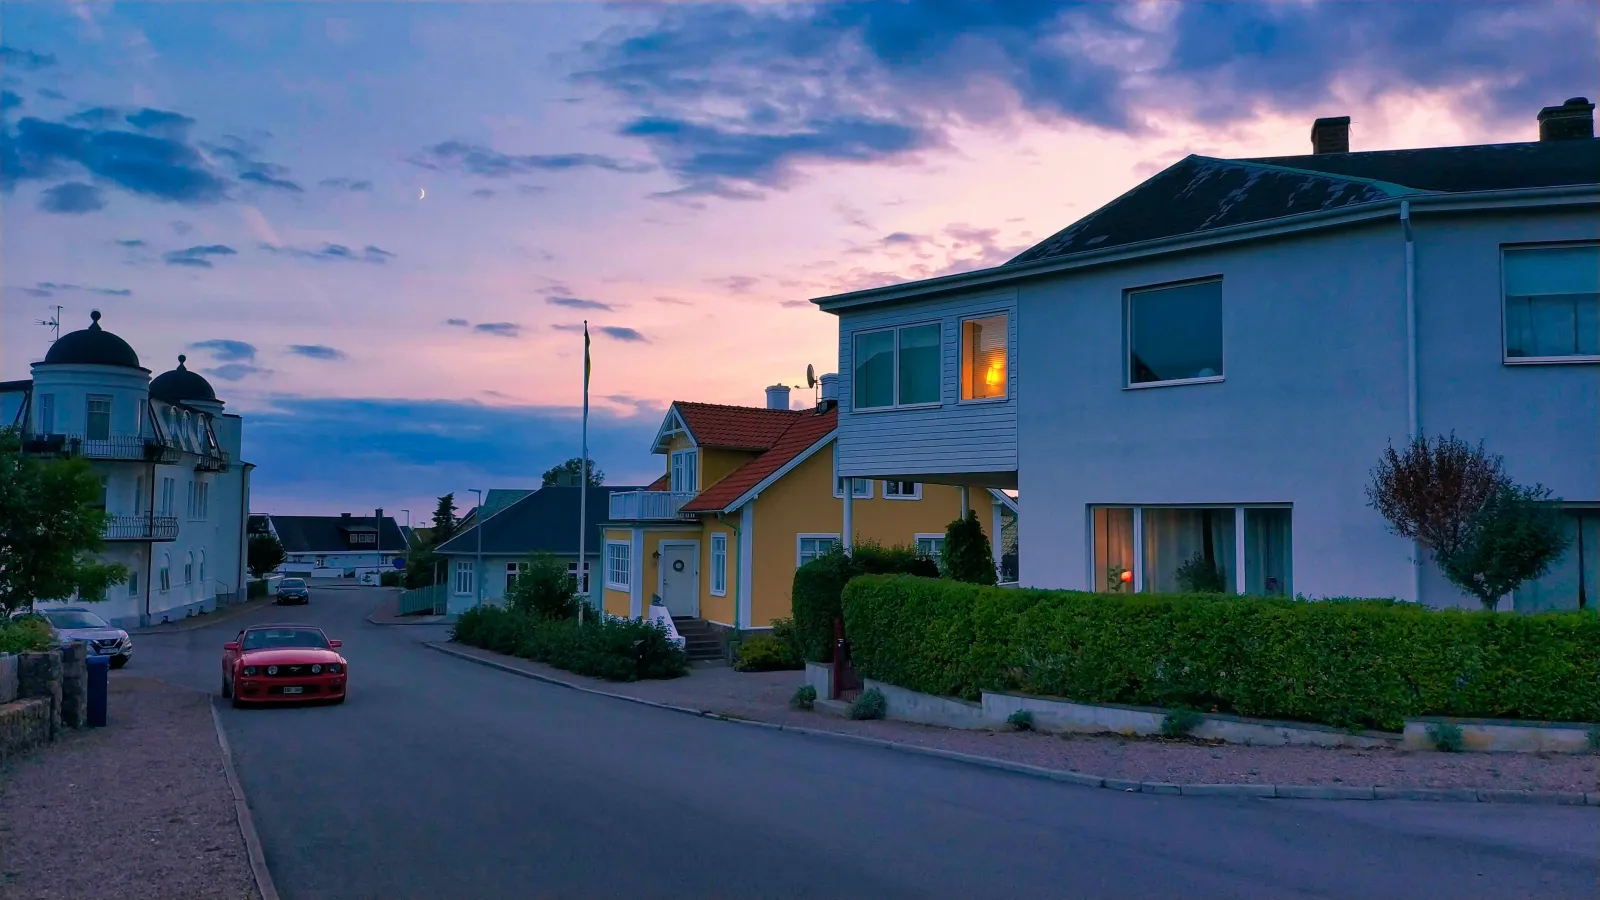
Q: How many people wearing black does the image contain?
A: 0